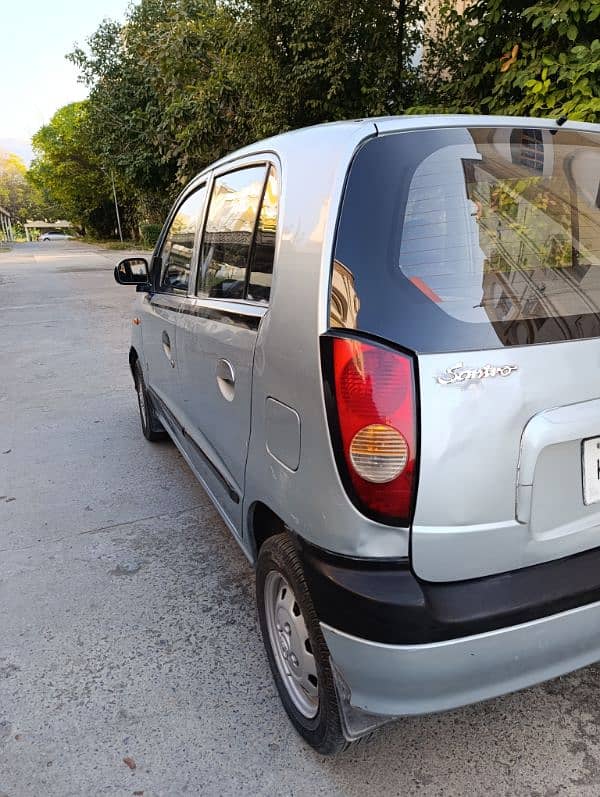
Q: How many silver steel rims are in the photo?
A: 2